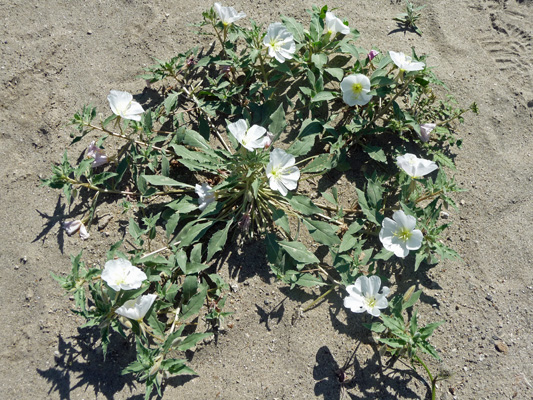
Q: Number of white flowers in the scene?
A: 14